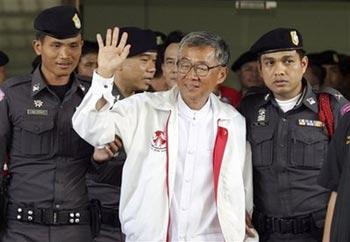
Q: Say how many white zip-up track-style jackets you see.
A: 1